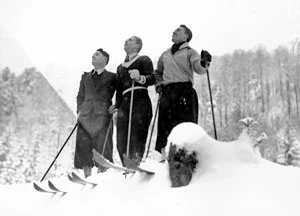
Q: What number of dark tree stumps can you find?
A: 1